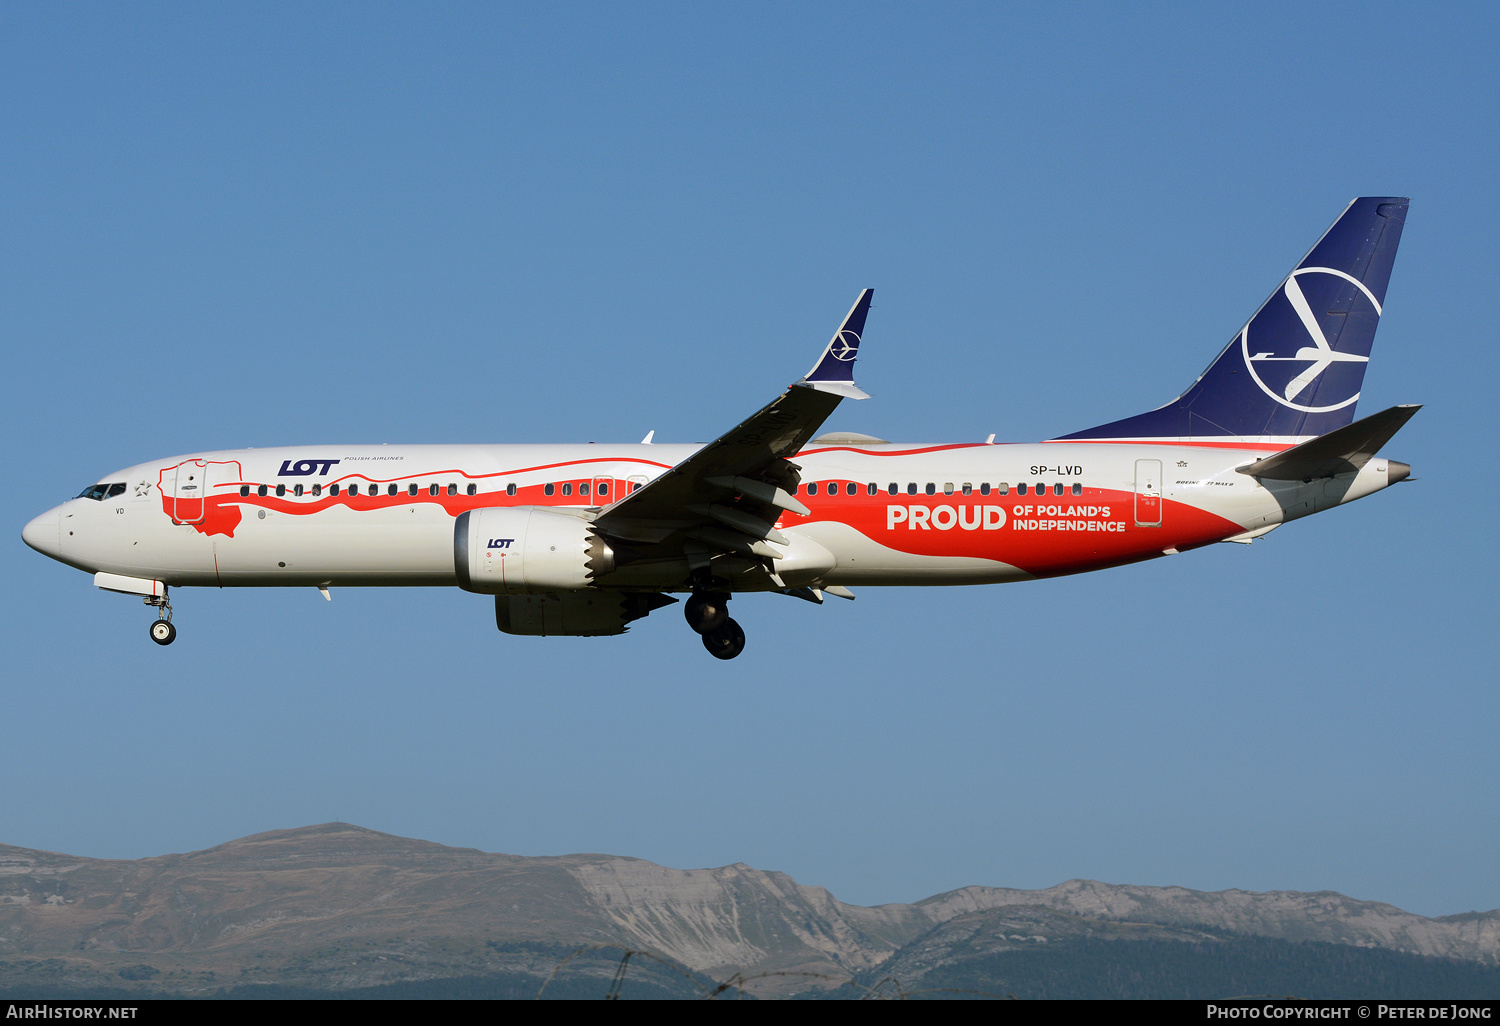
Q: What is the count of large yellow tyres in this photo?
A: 0